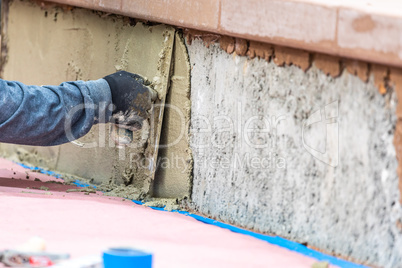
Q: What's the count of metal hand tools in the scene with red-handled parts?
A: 1